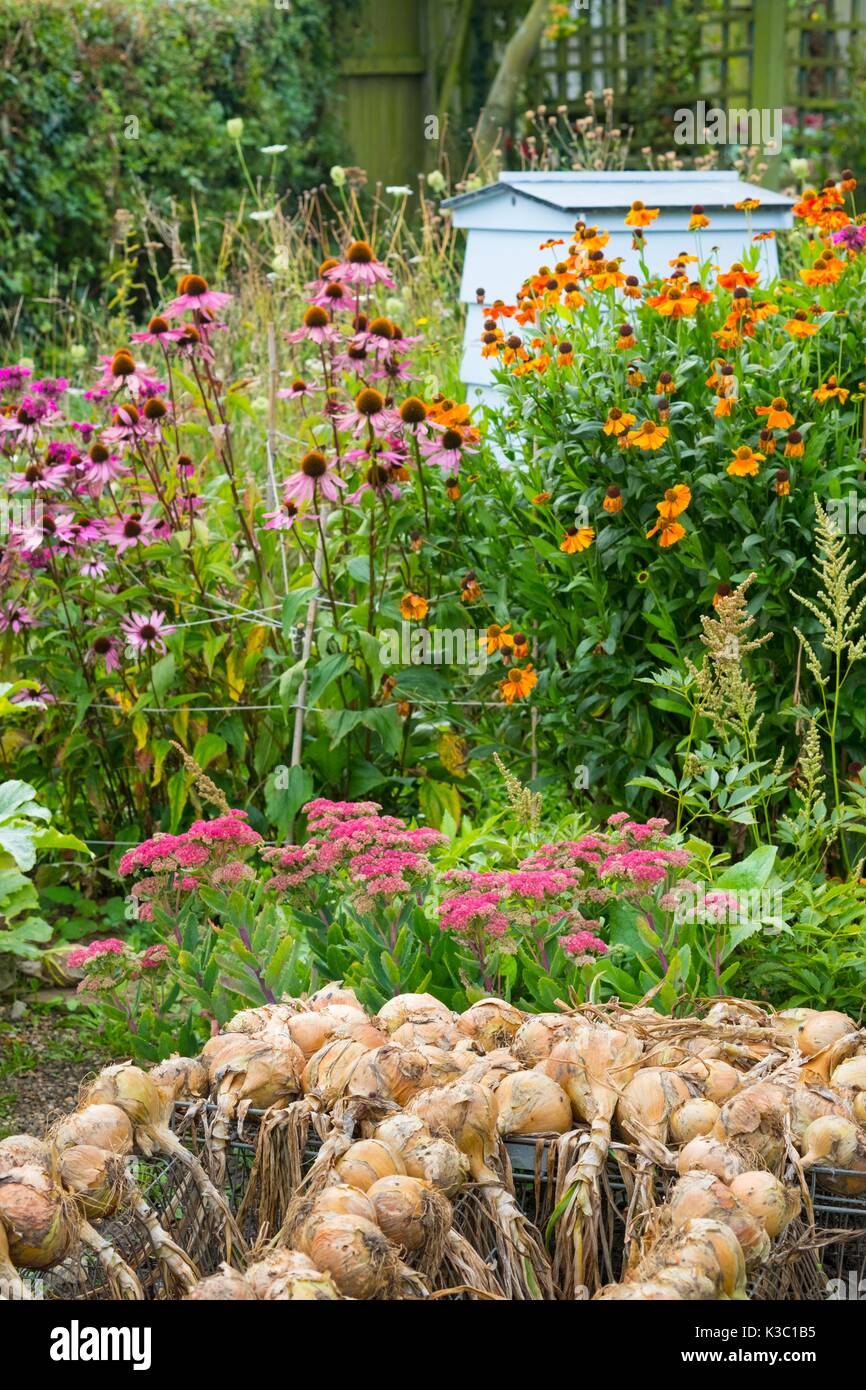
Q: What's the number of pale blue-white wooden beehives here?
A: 1